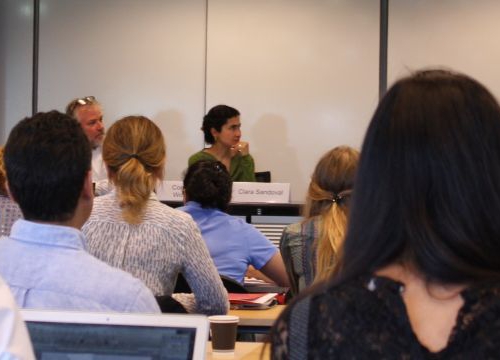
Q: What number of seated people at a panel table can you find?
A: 2